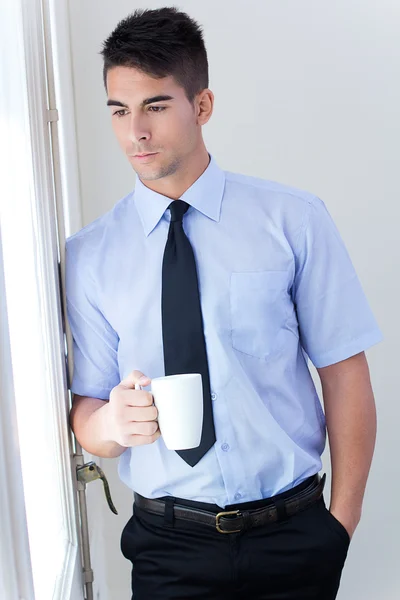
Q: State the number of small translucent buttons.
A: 3